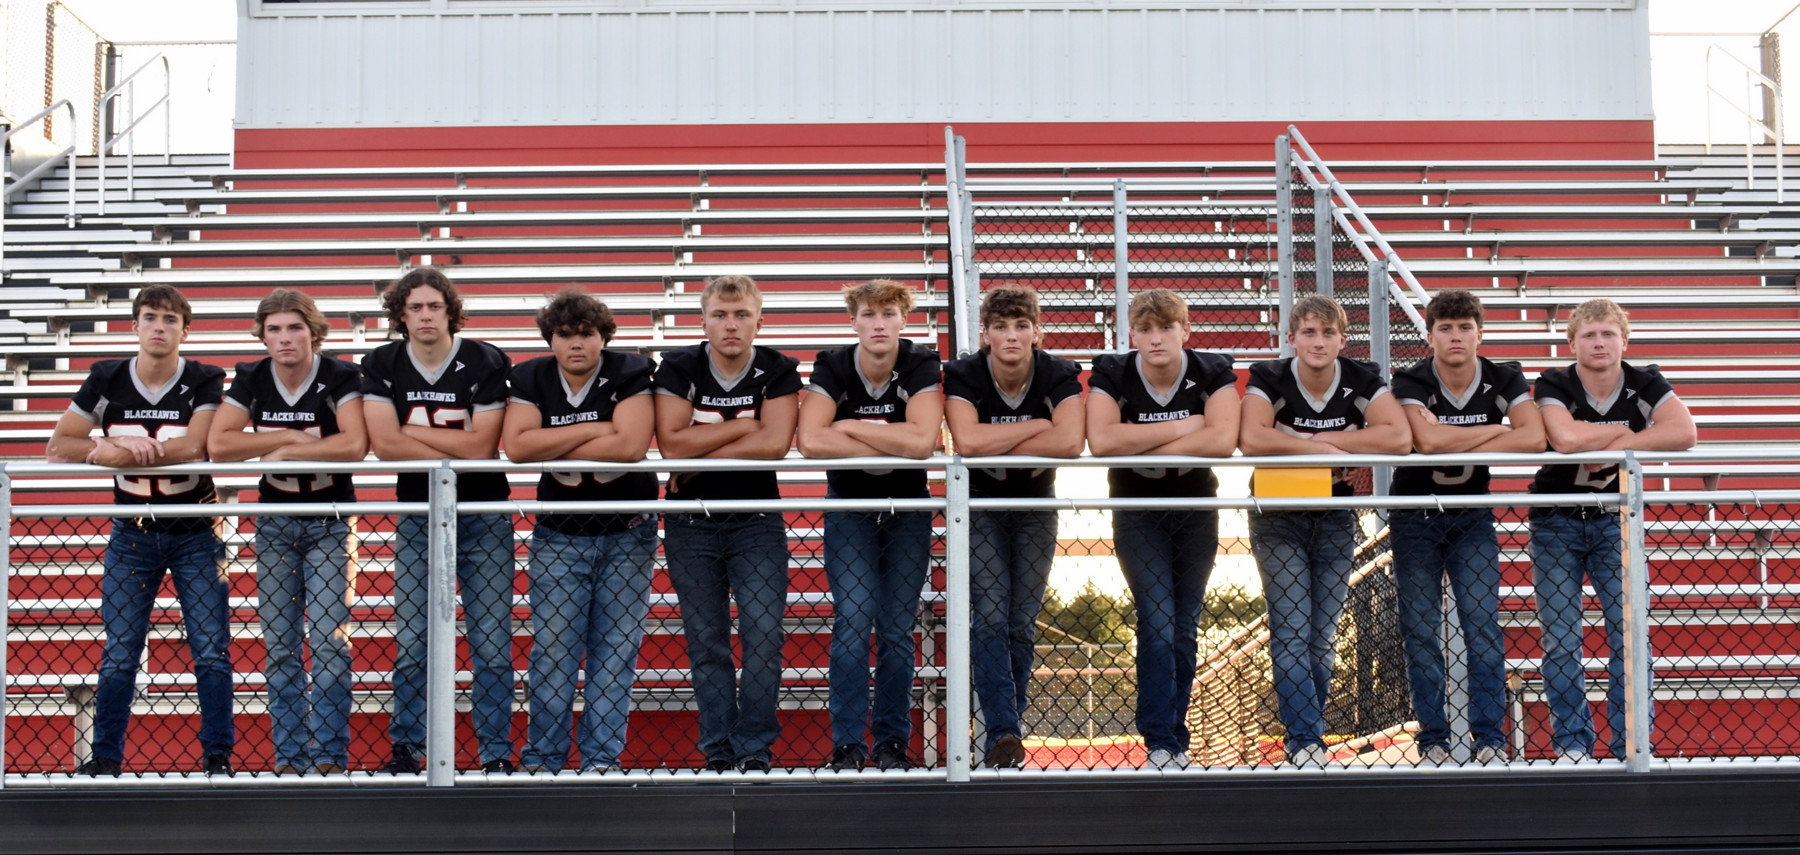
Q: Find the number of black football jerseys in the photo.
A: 11